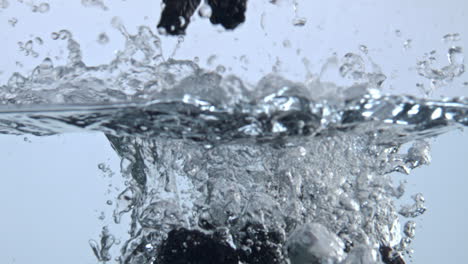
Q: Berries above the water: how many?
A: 2